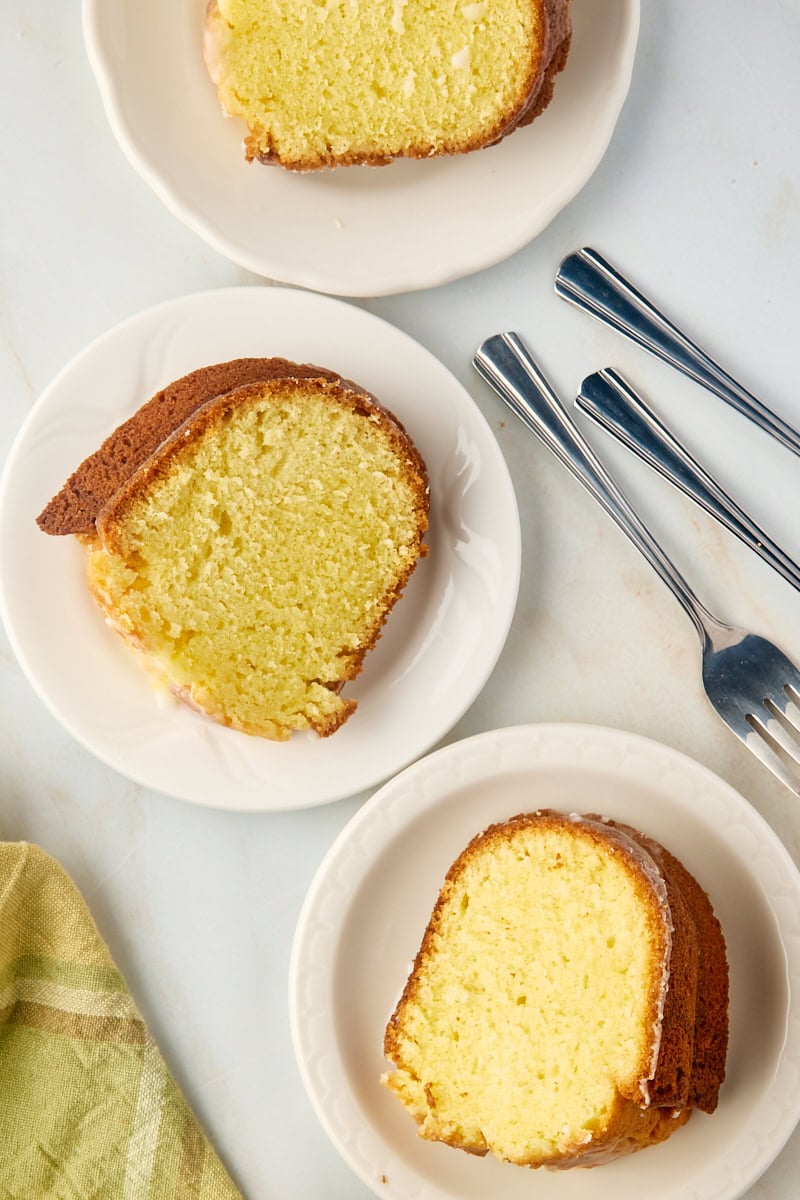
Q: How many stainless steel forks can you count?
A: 3